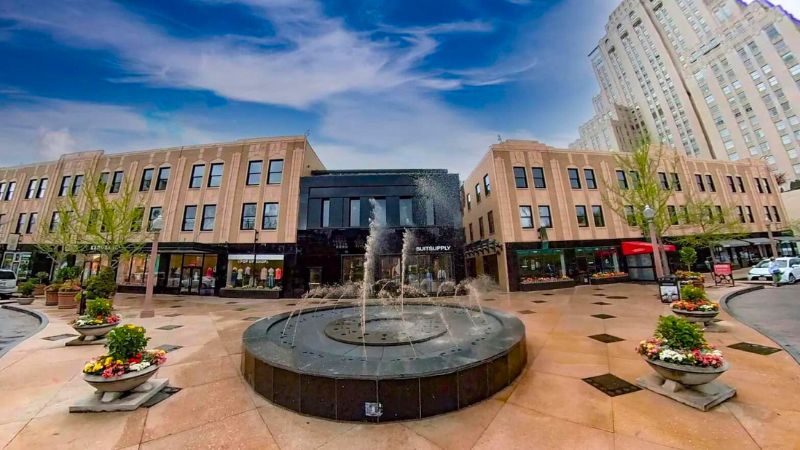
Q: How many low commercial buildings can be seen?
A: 3